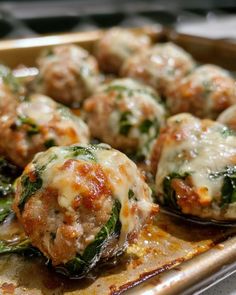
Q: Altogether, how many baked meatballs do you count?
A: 10